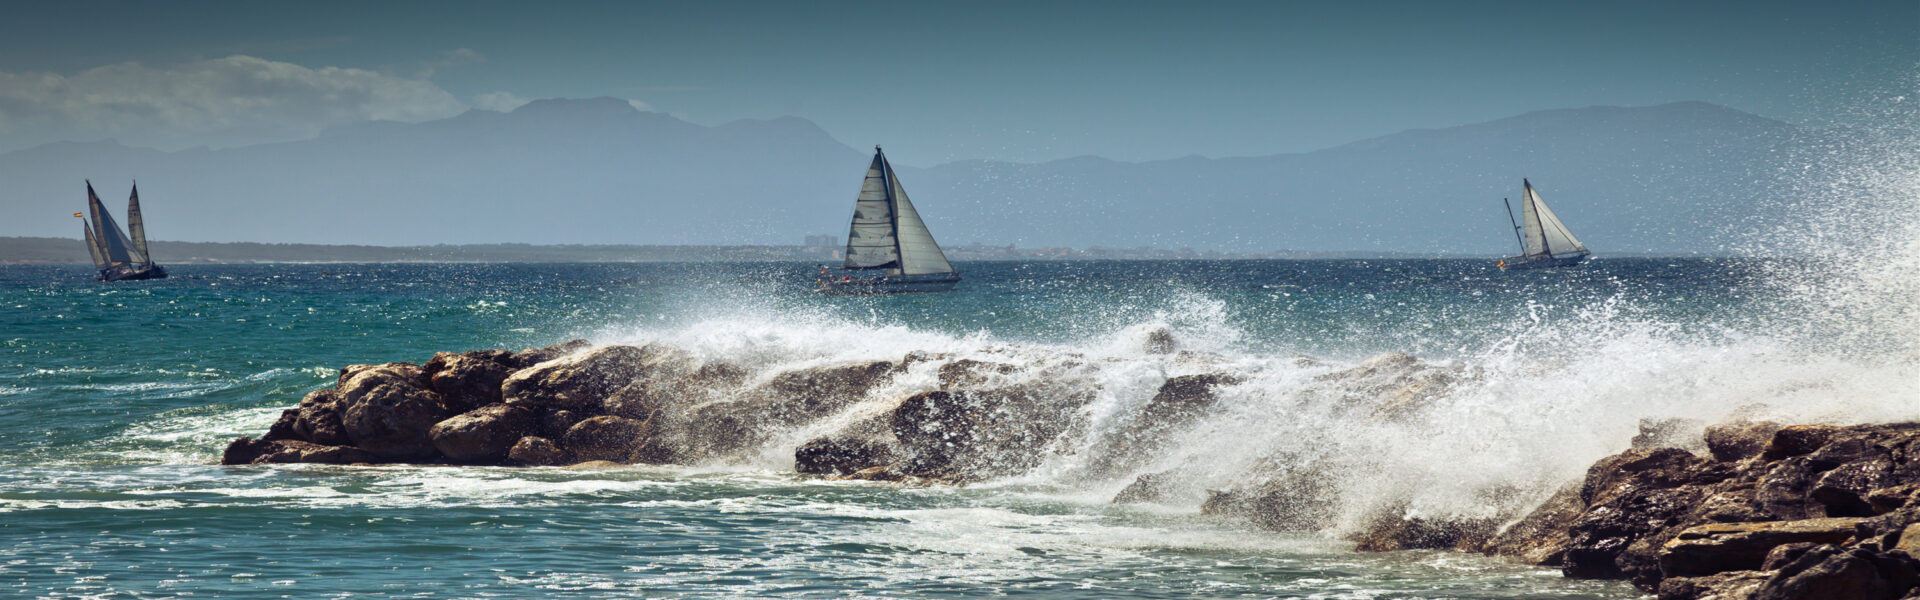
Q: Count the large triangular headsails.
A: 3